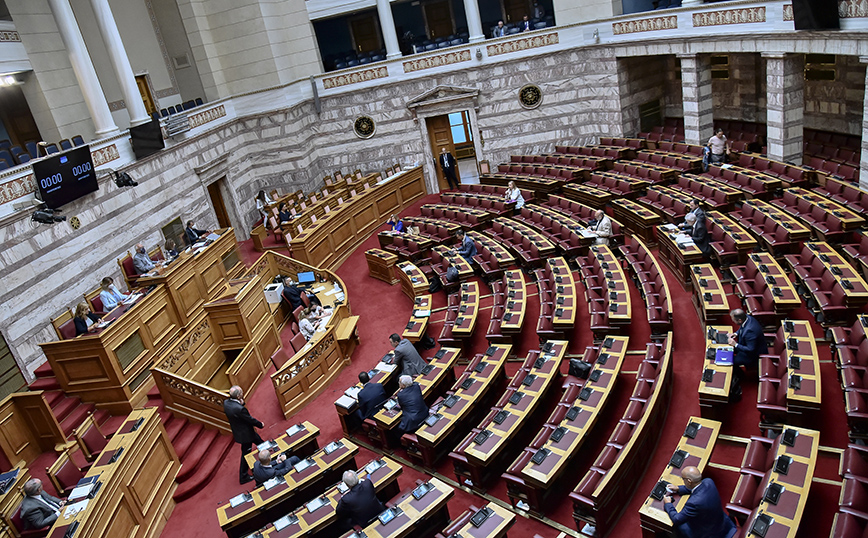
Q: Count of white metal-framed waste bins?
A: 0